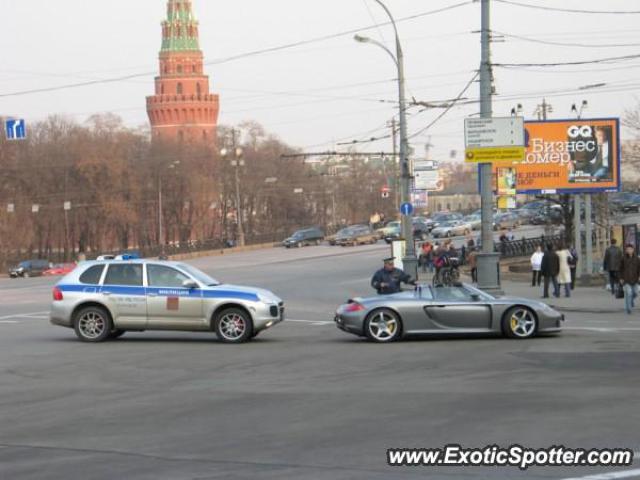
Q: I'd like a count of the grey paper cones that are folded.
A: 0